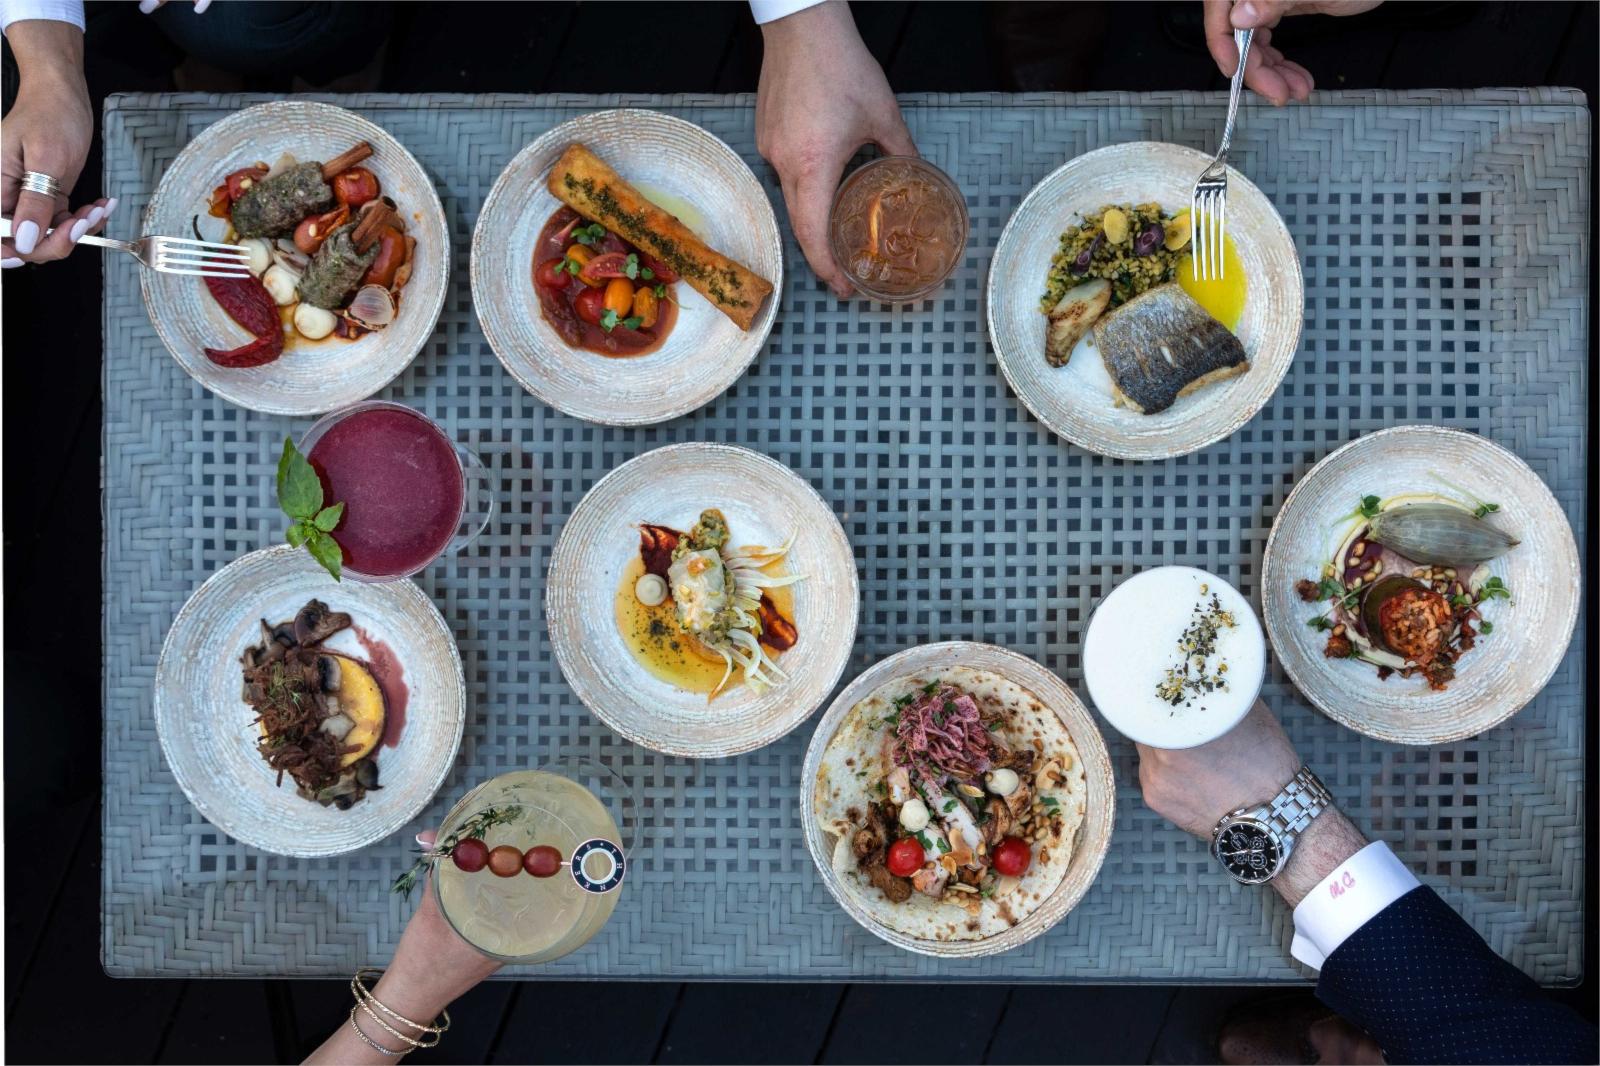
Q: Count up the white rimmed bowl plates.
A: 7